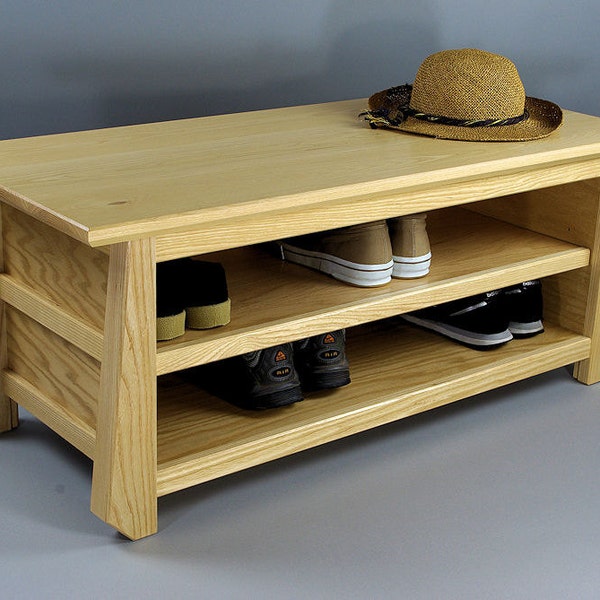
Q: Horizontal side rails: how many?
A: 2